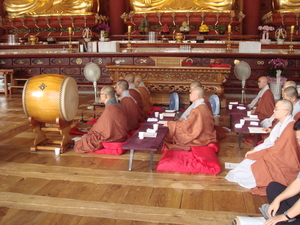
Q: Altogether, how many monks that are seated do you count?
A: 10